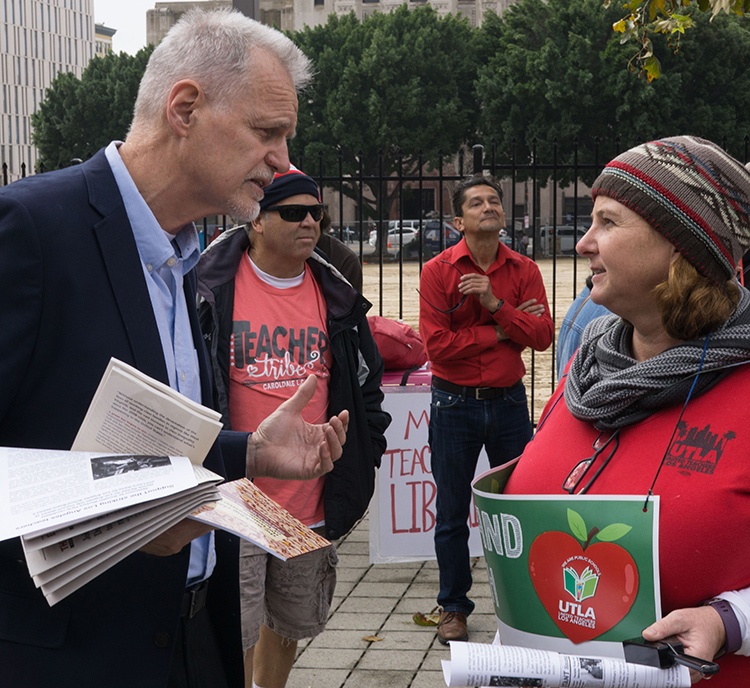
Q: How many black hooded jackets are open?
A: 1